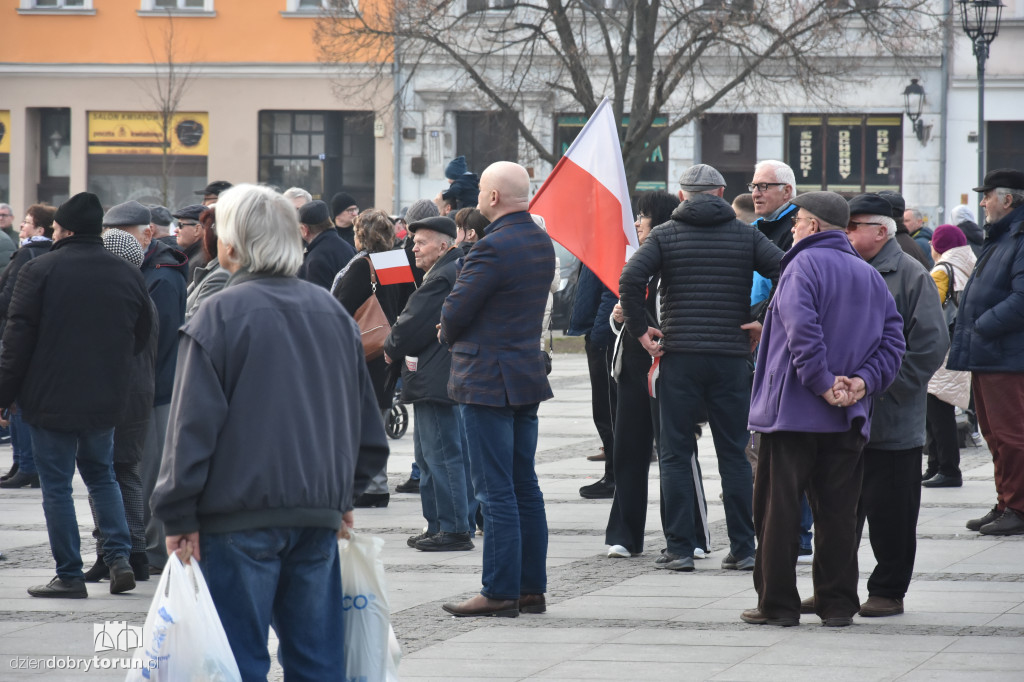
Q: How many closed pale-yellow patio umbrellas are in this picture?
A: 0